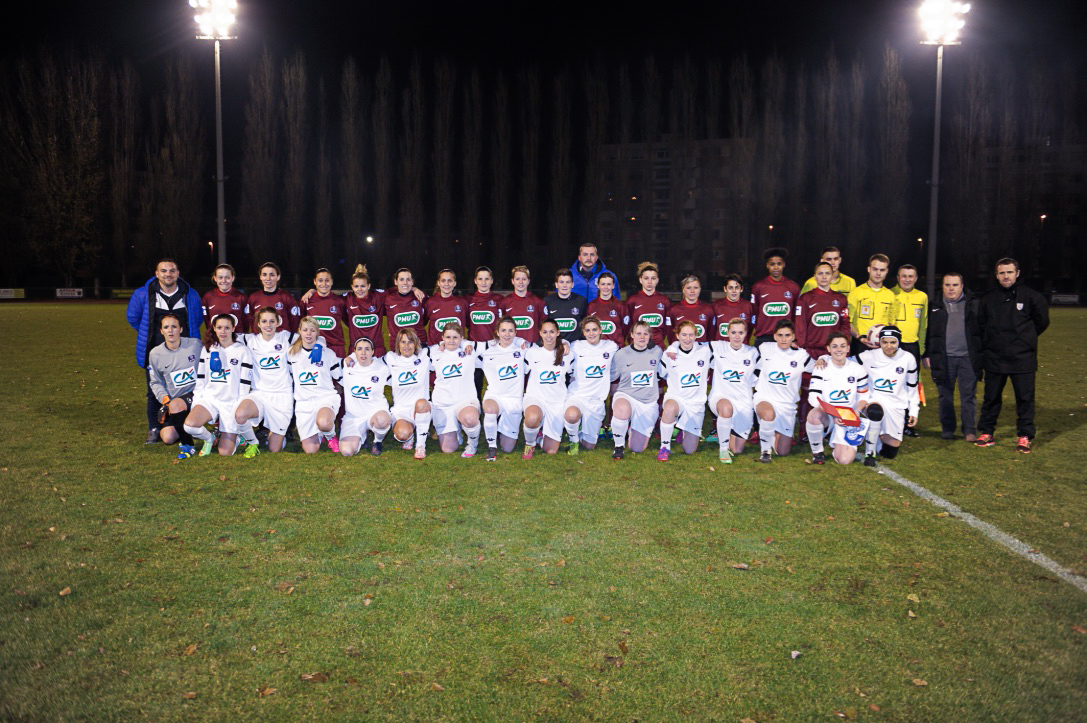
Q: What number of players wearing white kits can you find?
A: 14